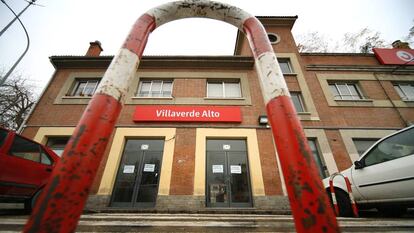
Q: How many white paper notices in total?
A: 4